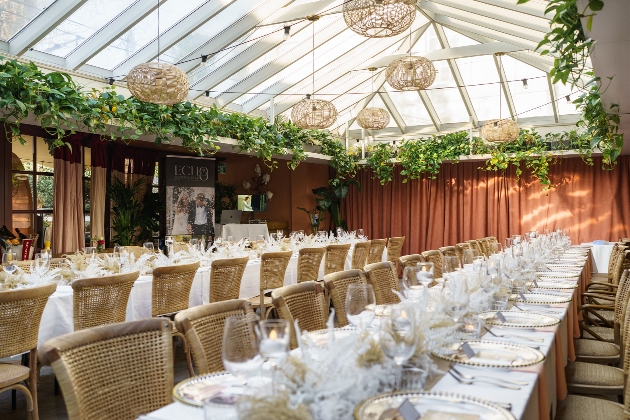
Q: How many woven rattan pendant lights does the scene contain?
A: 6